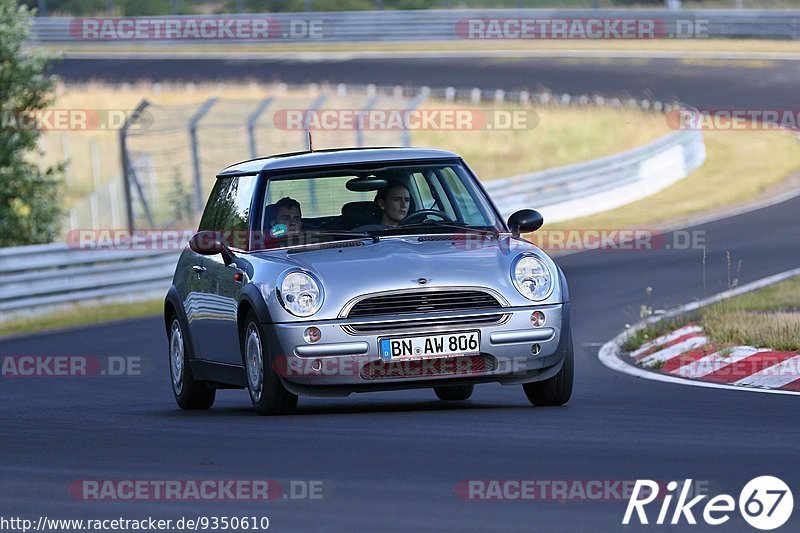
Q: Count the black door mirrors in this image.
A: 2